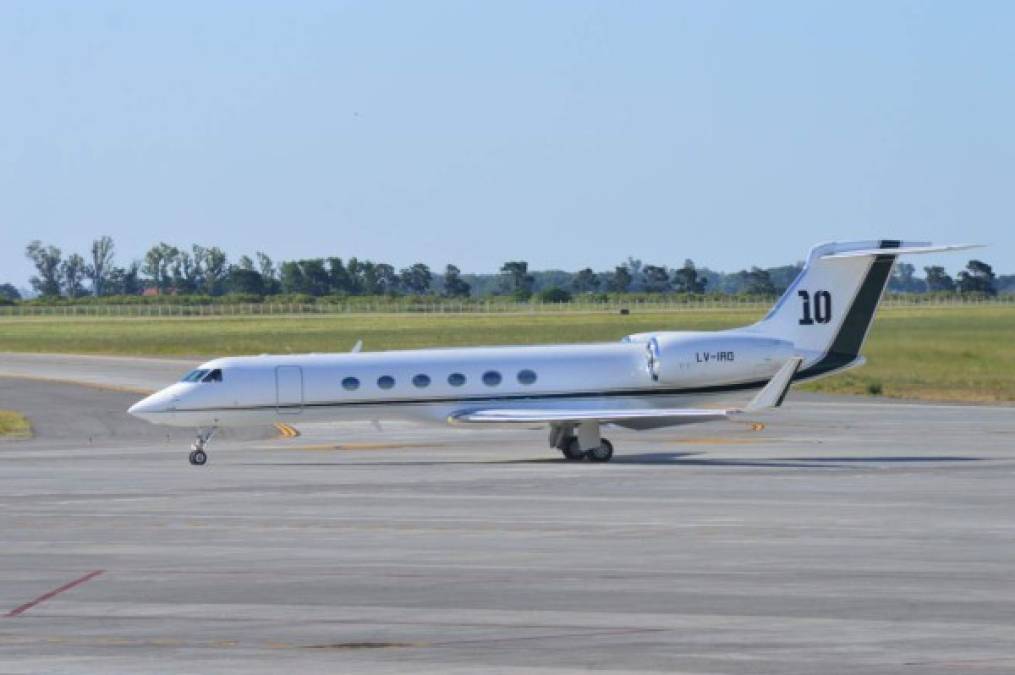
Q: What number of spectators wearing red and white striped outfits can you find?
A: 0